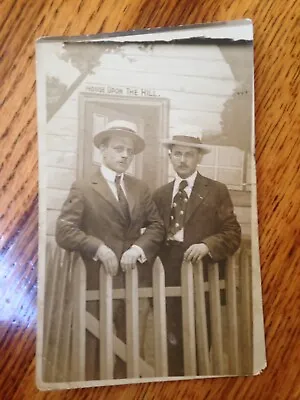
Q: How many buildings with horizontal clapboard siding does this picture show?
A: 1